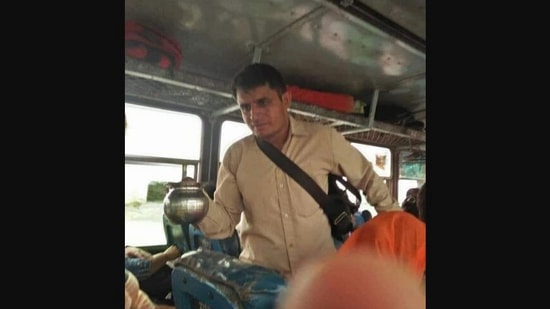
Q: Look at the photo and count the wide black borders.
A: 2